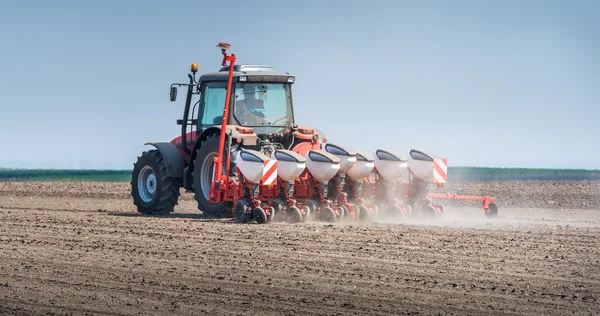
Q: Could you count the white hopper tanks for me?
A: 7